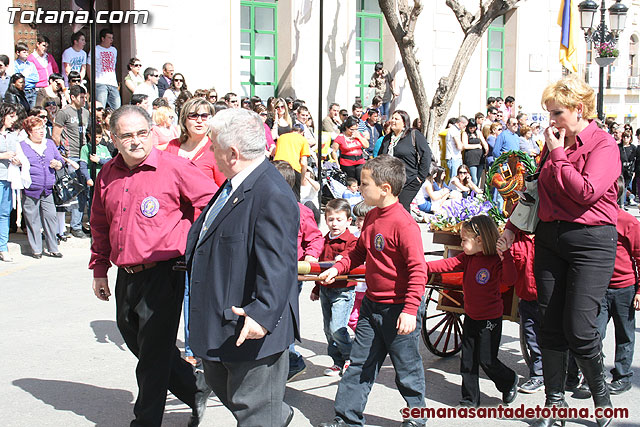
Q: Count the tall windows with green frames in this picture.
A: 3